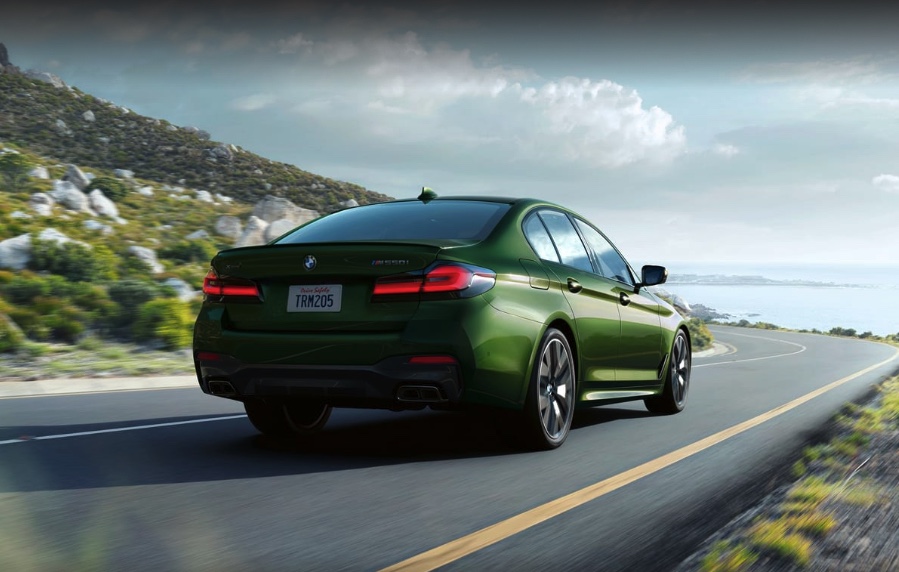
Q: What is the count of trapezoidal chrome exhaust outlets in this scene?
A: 2